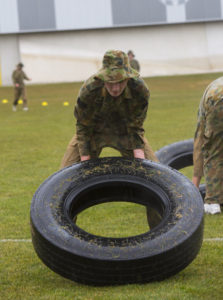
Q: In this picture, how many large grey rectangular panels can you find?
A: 3